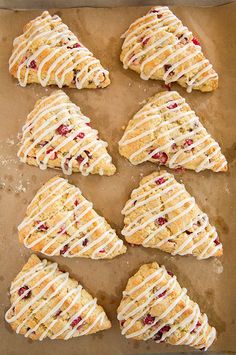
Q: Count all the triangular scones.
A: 8